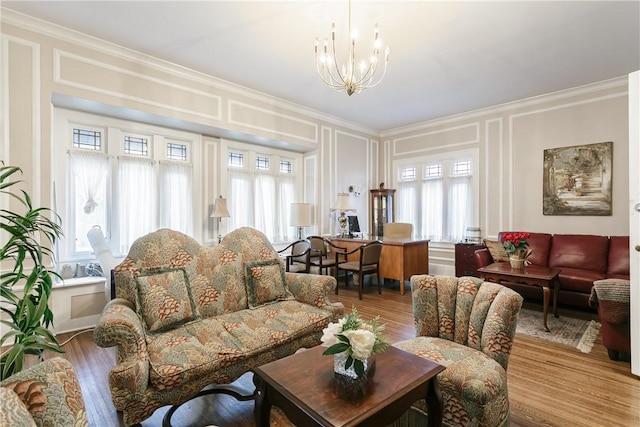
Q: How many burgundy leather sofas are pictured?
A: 1